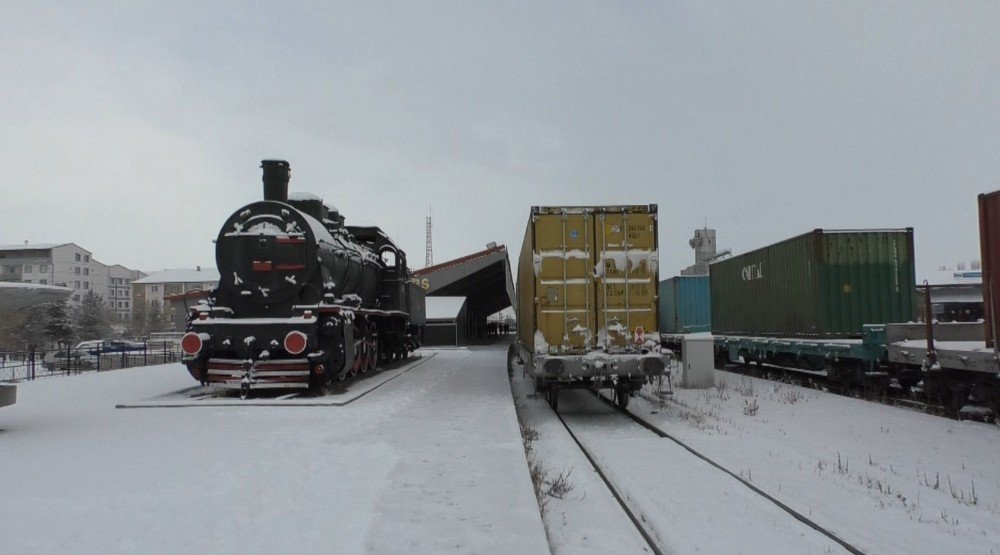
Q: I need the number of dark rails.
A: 2